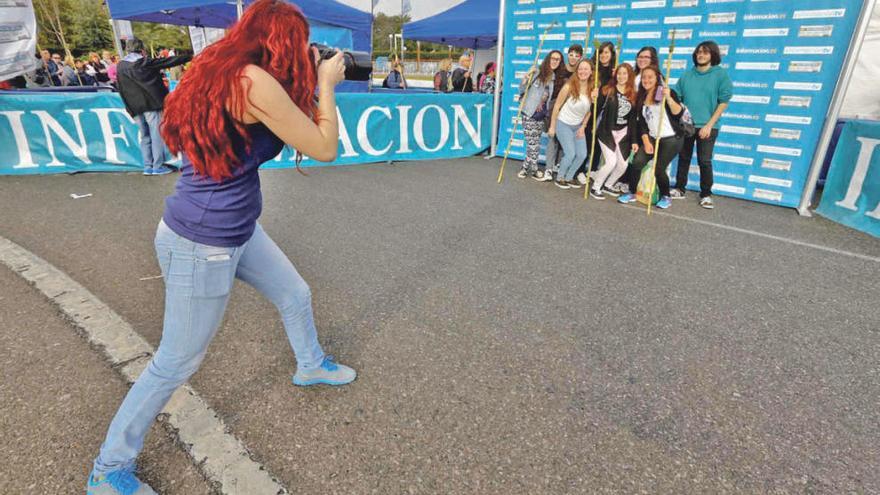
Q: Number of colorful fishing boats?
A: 0